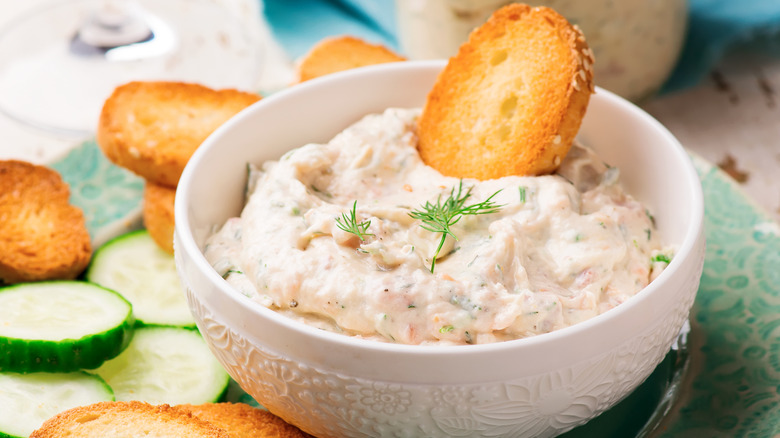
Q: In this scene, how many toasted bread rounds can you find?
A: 7